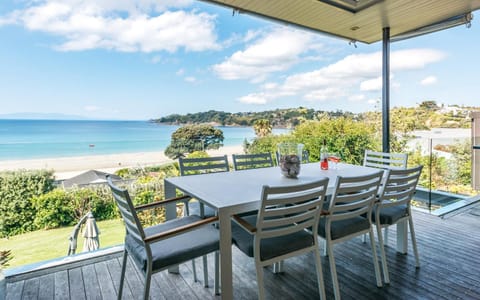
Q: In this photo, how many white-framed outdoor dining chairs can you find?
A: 8